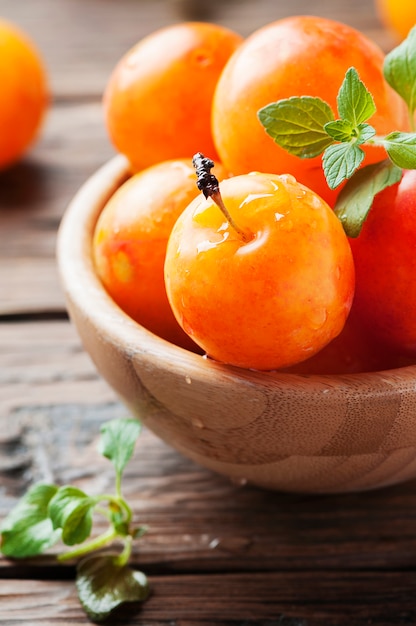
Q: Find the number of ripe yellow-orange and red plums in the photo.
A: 7